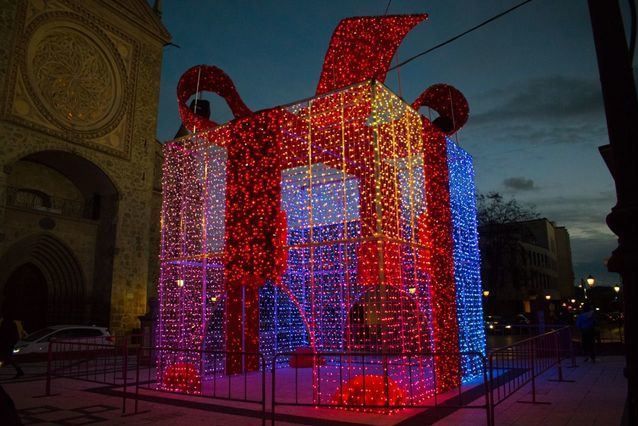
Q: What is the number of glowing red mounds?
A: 3